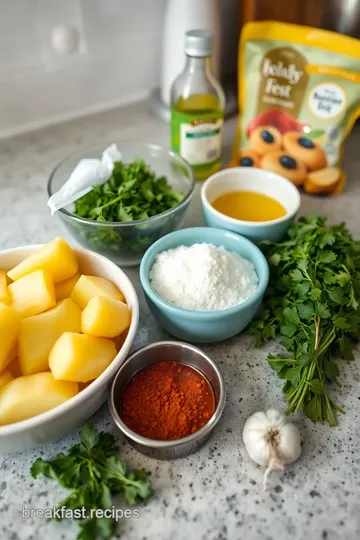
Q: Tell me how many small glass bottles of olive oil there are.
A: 1